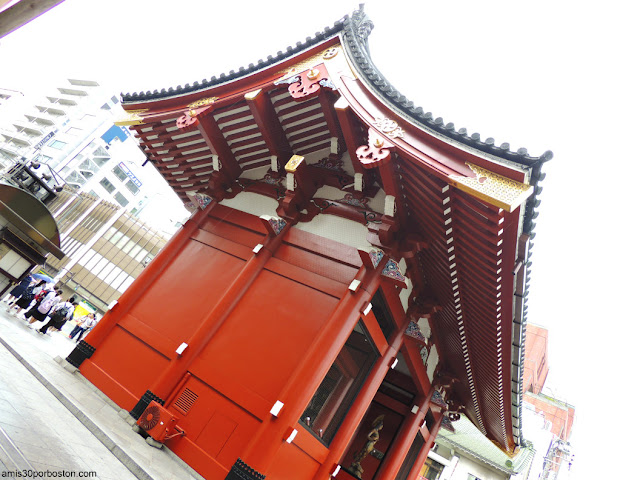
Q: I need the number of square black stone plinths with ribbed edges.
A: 3